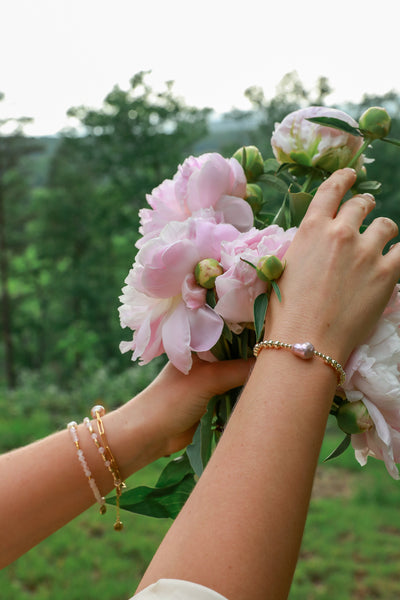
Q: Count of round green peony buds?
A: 6